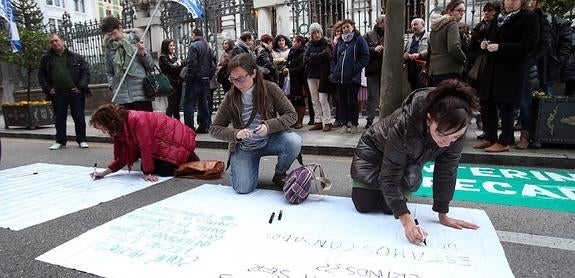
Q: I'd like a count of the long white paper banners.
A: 2